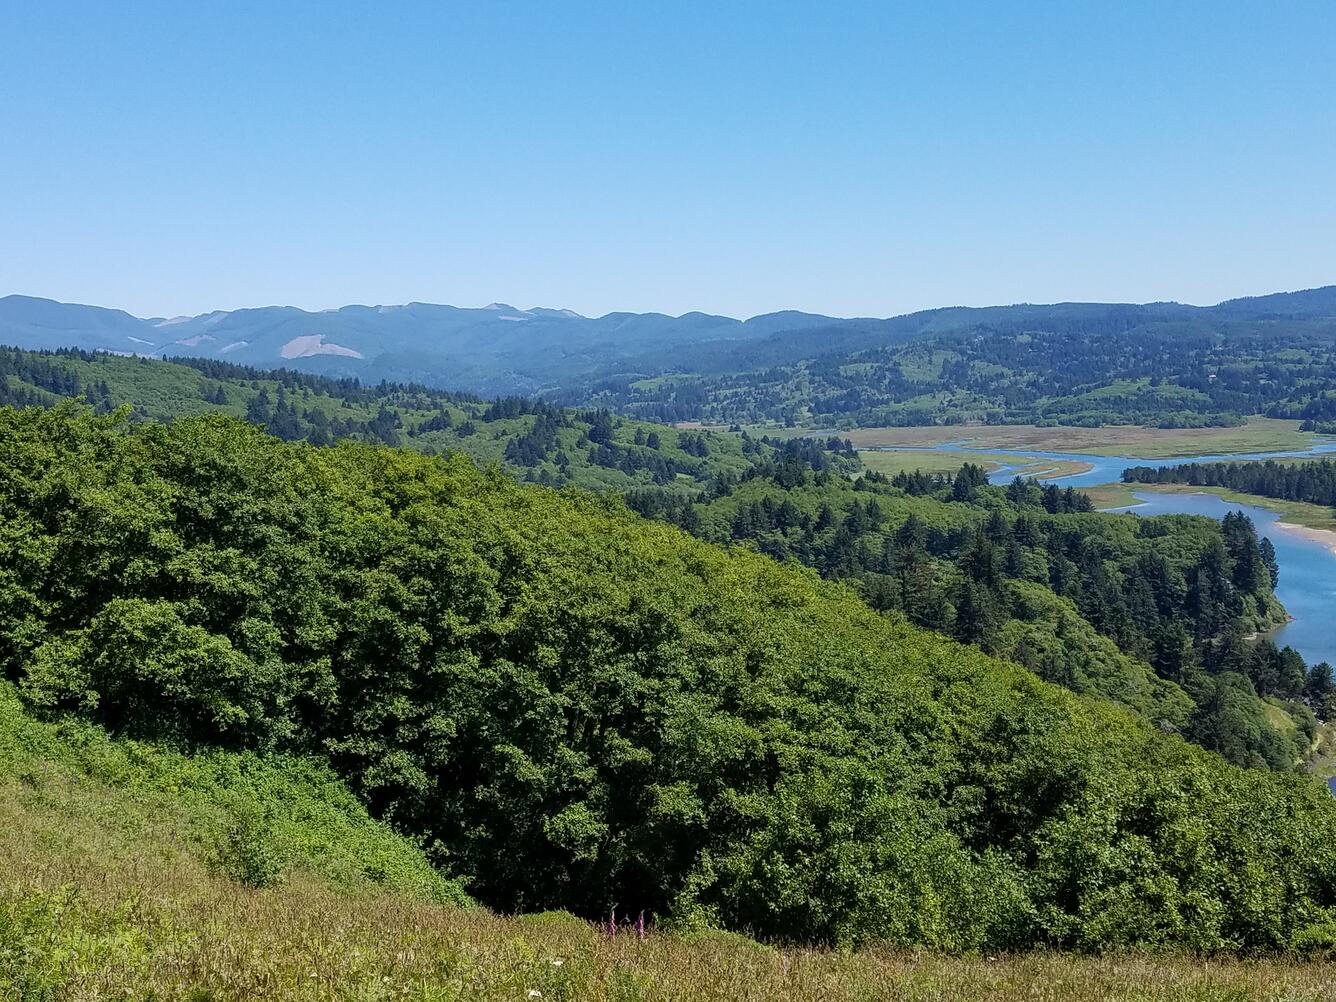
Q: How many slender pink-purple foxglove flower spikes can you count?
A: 2